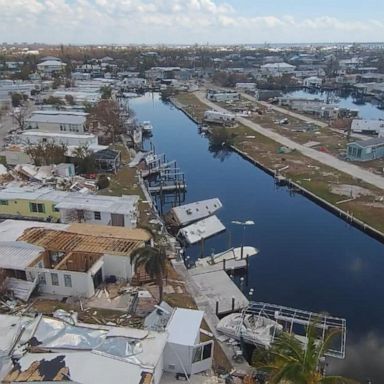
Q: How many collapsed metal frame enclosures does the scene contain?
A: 1